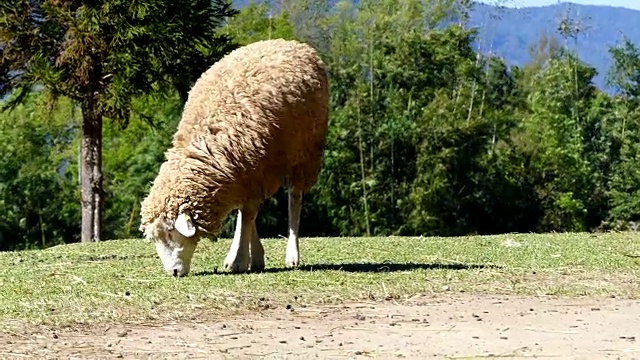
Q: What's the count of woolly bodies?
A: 1